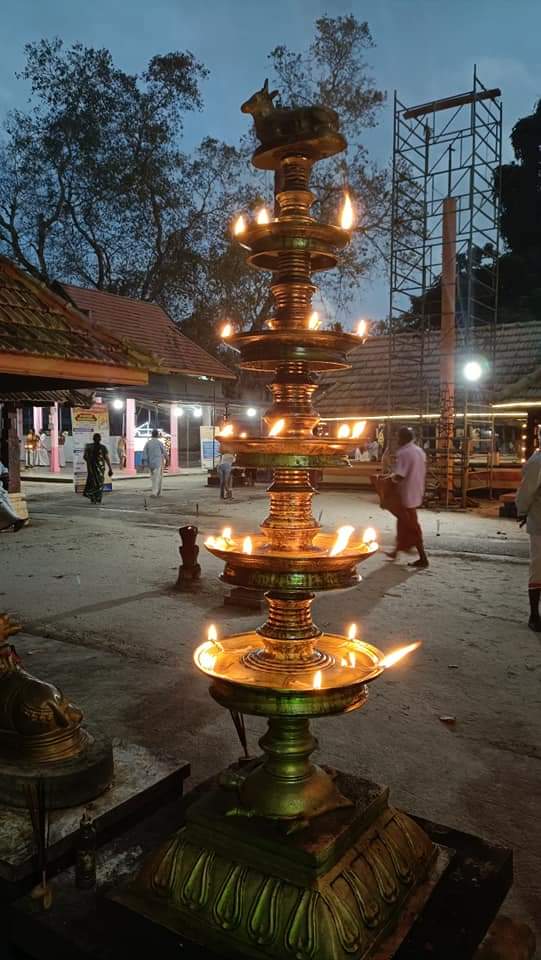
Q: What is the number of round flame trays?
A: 5